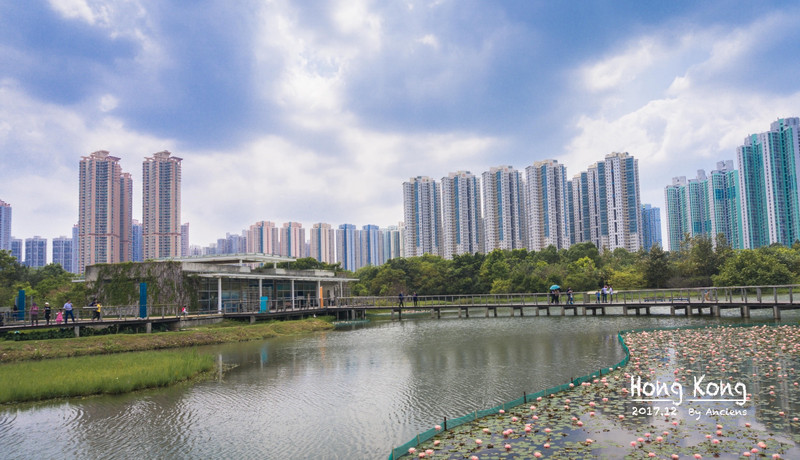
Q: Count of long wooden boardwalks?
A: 1